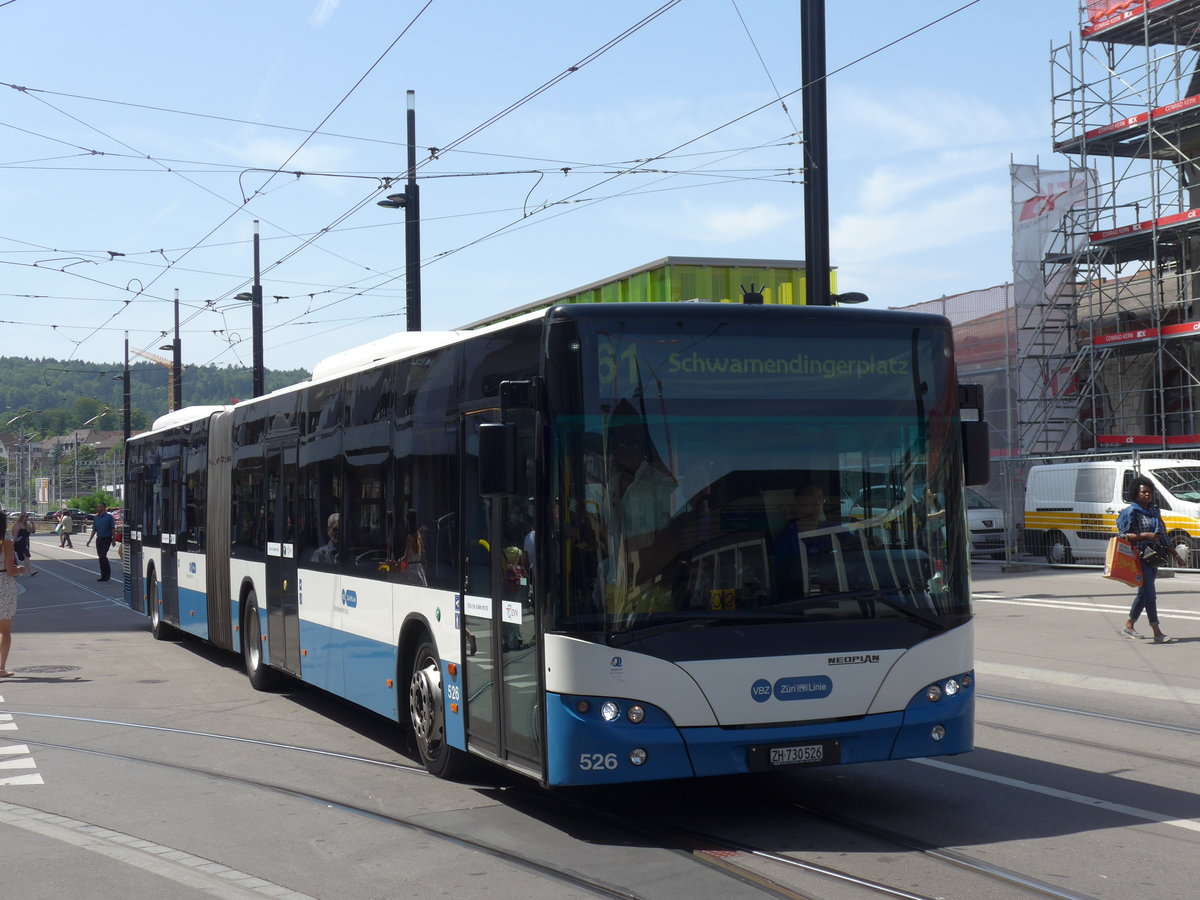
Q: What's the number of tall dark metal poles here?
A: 5